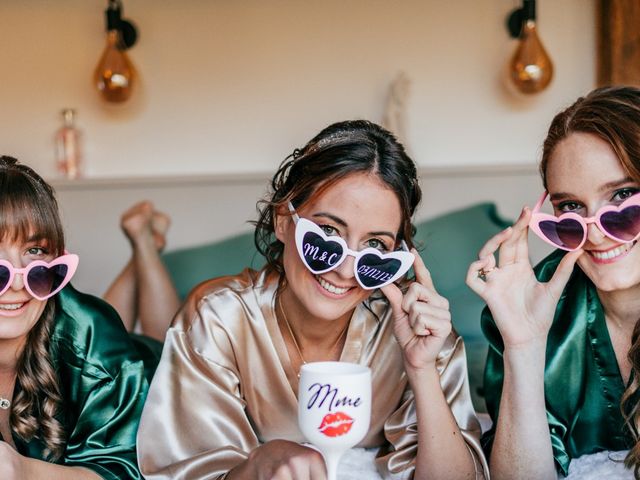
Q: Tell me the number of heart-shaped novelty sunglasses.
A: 3